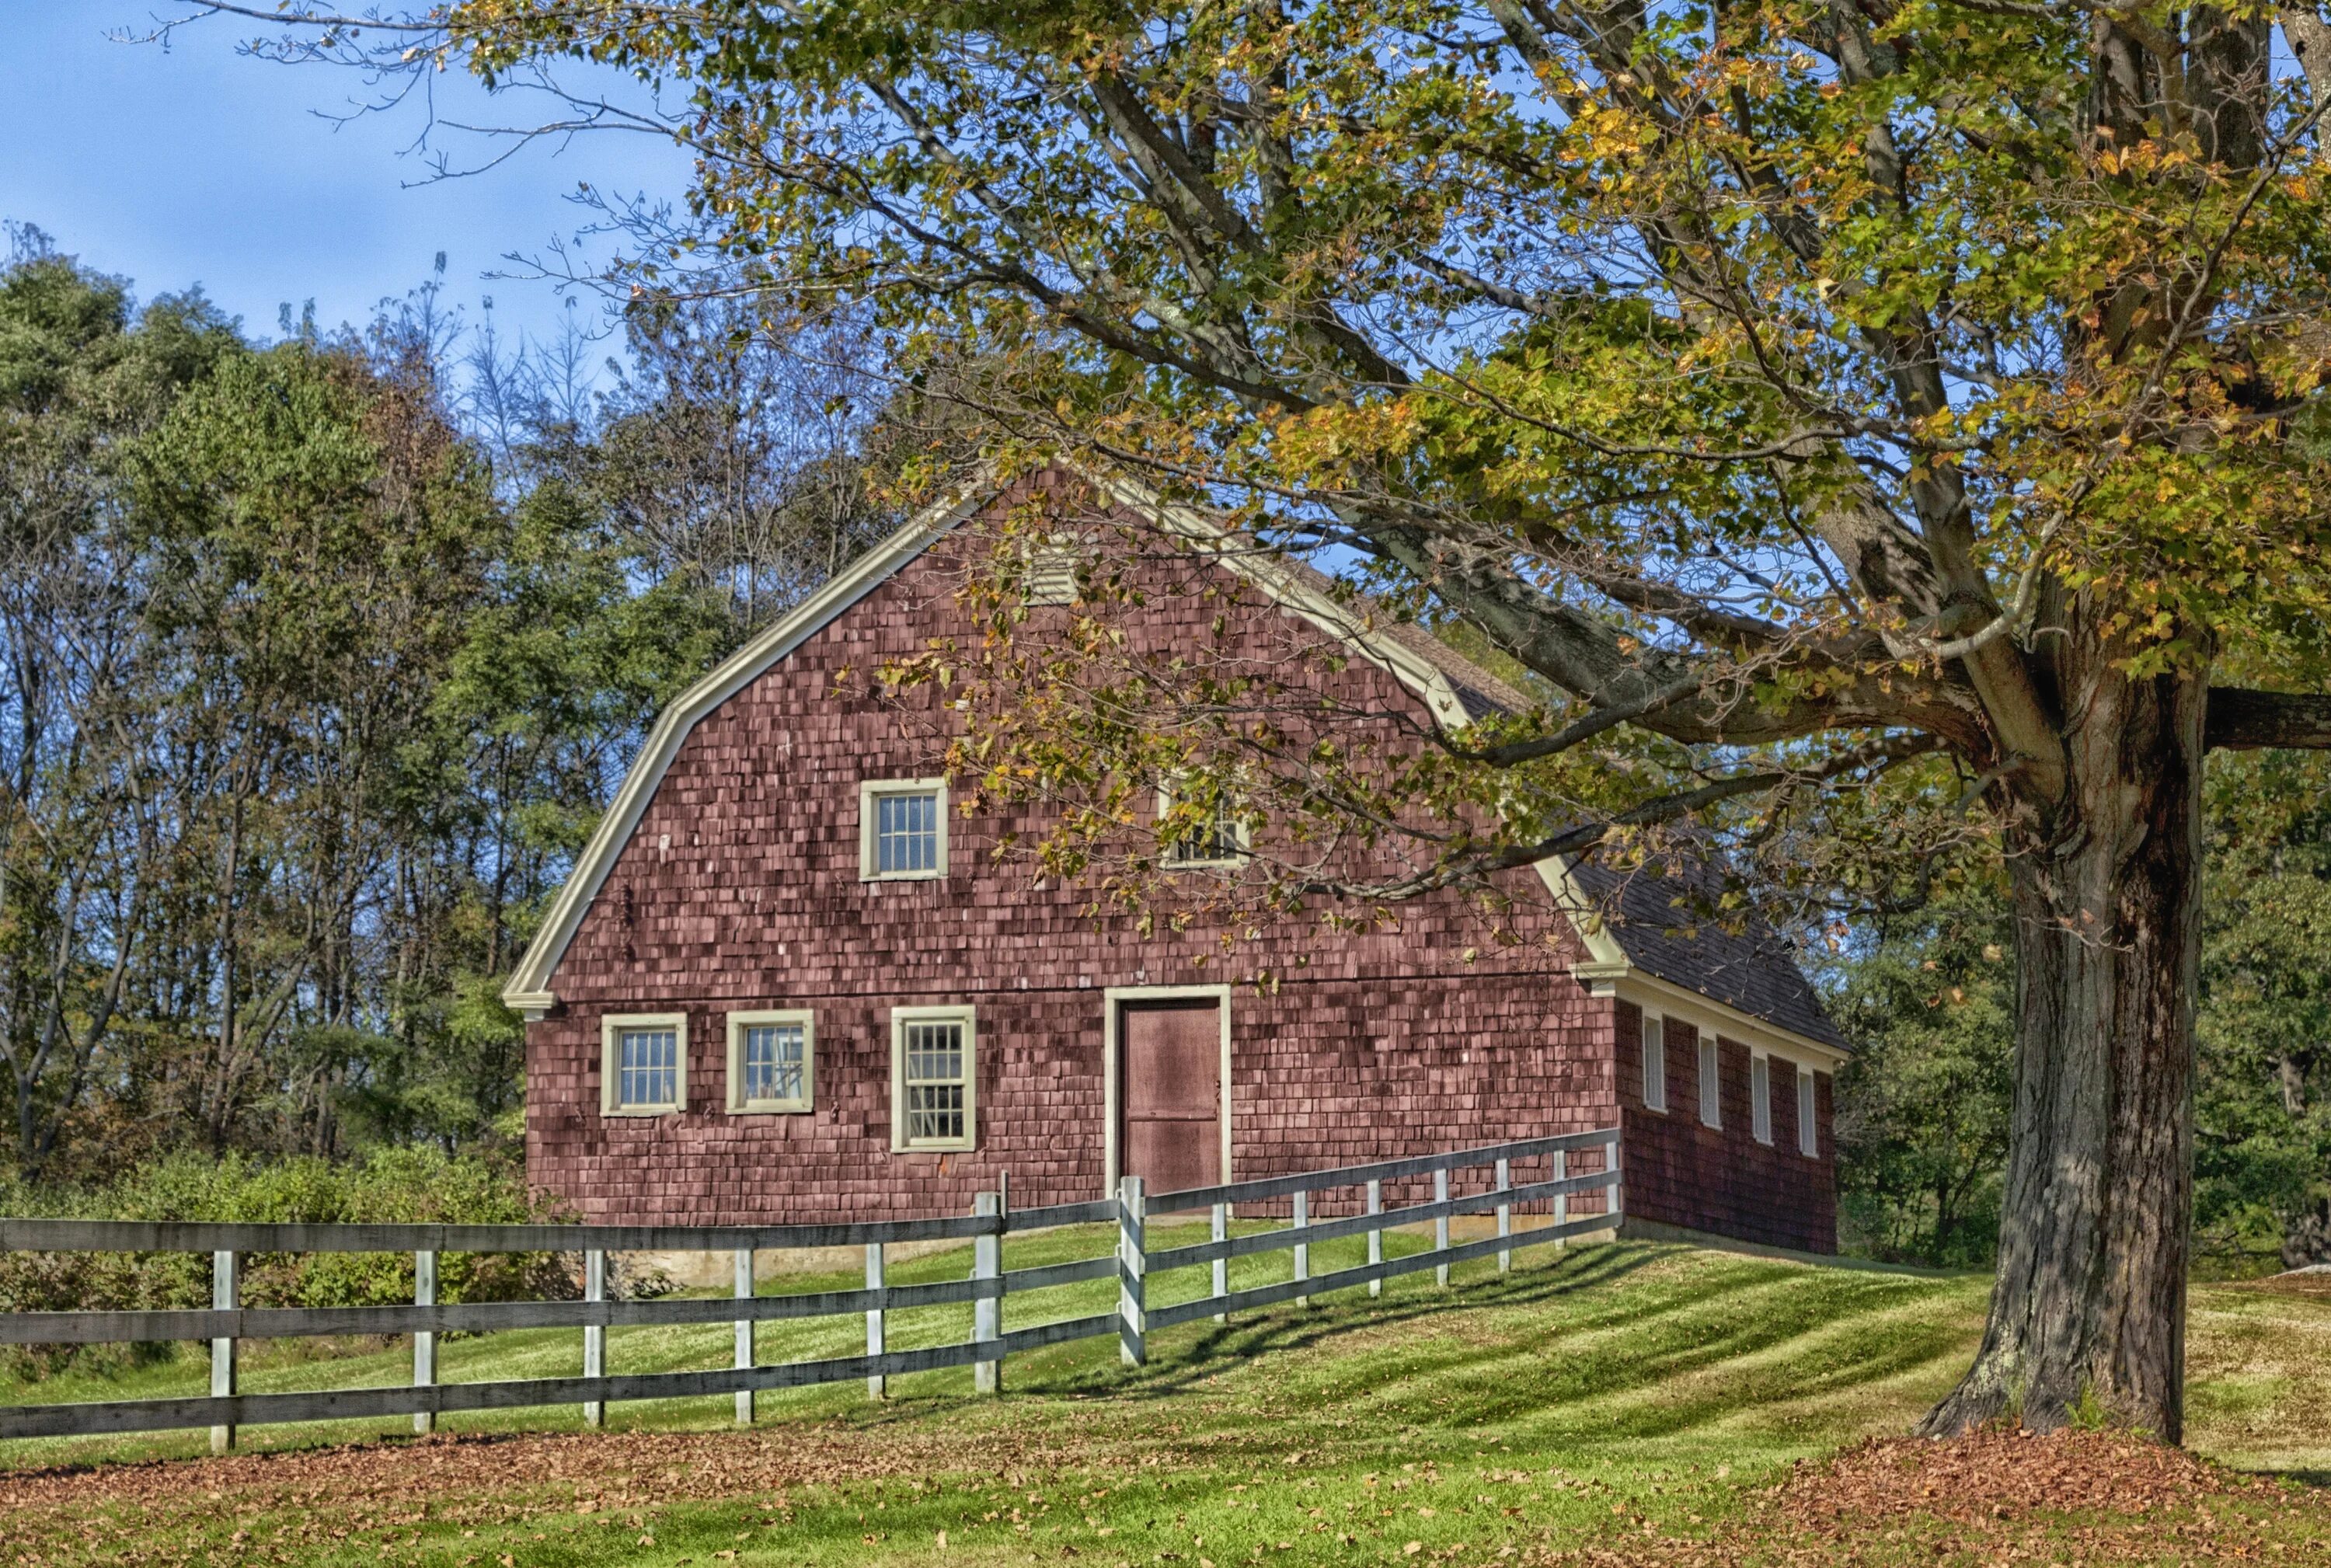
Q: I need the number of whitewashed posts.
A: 14